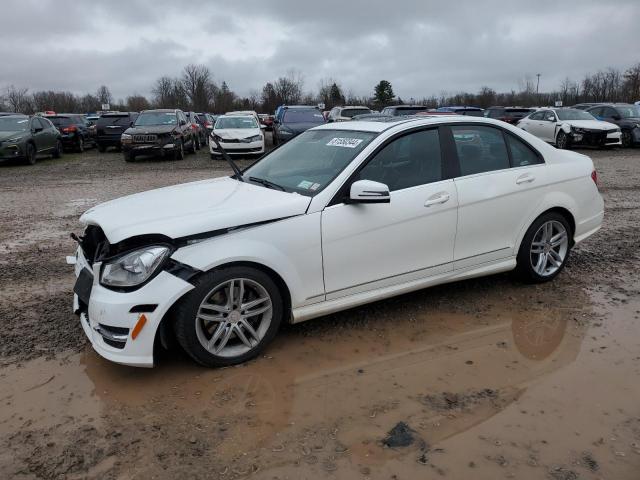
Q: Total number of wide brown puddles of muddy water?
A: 1